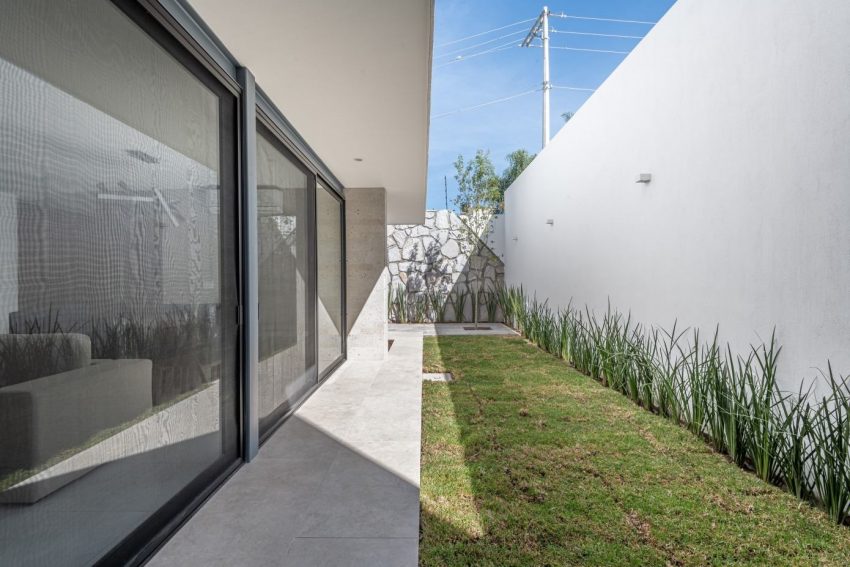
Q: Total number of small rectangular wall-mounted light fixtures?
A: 3